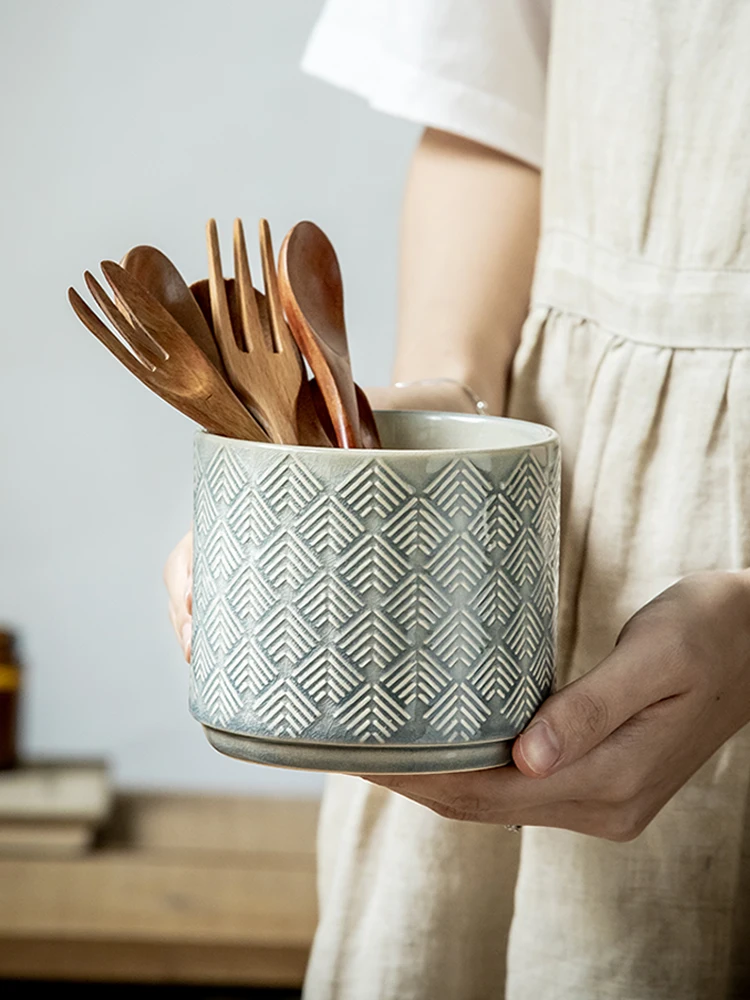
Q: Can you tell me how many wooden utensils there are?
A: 6